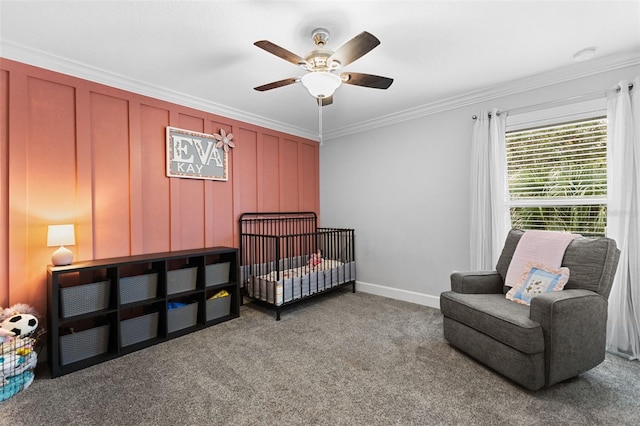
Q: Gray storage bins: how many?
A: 8